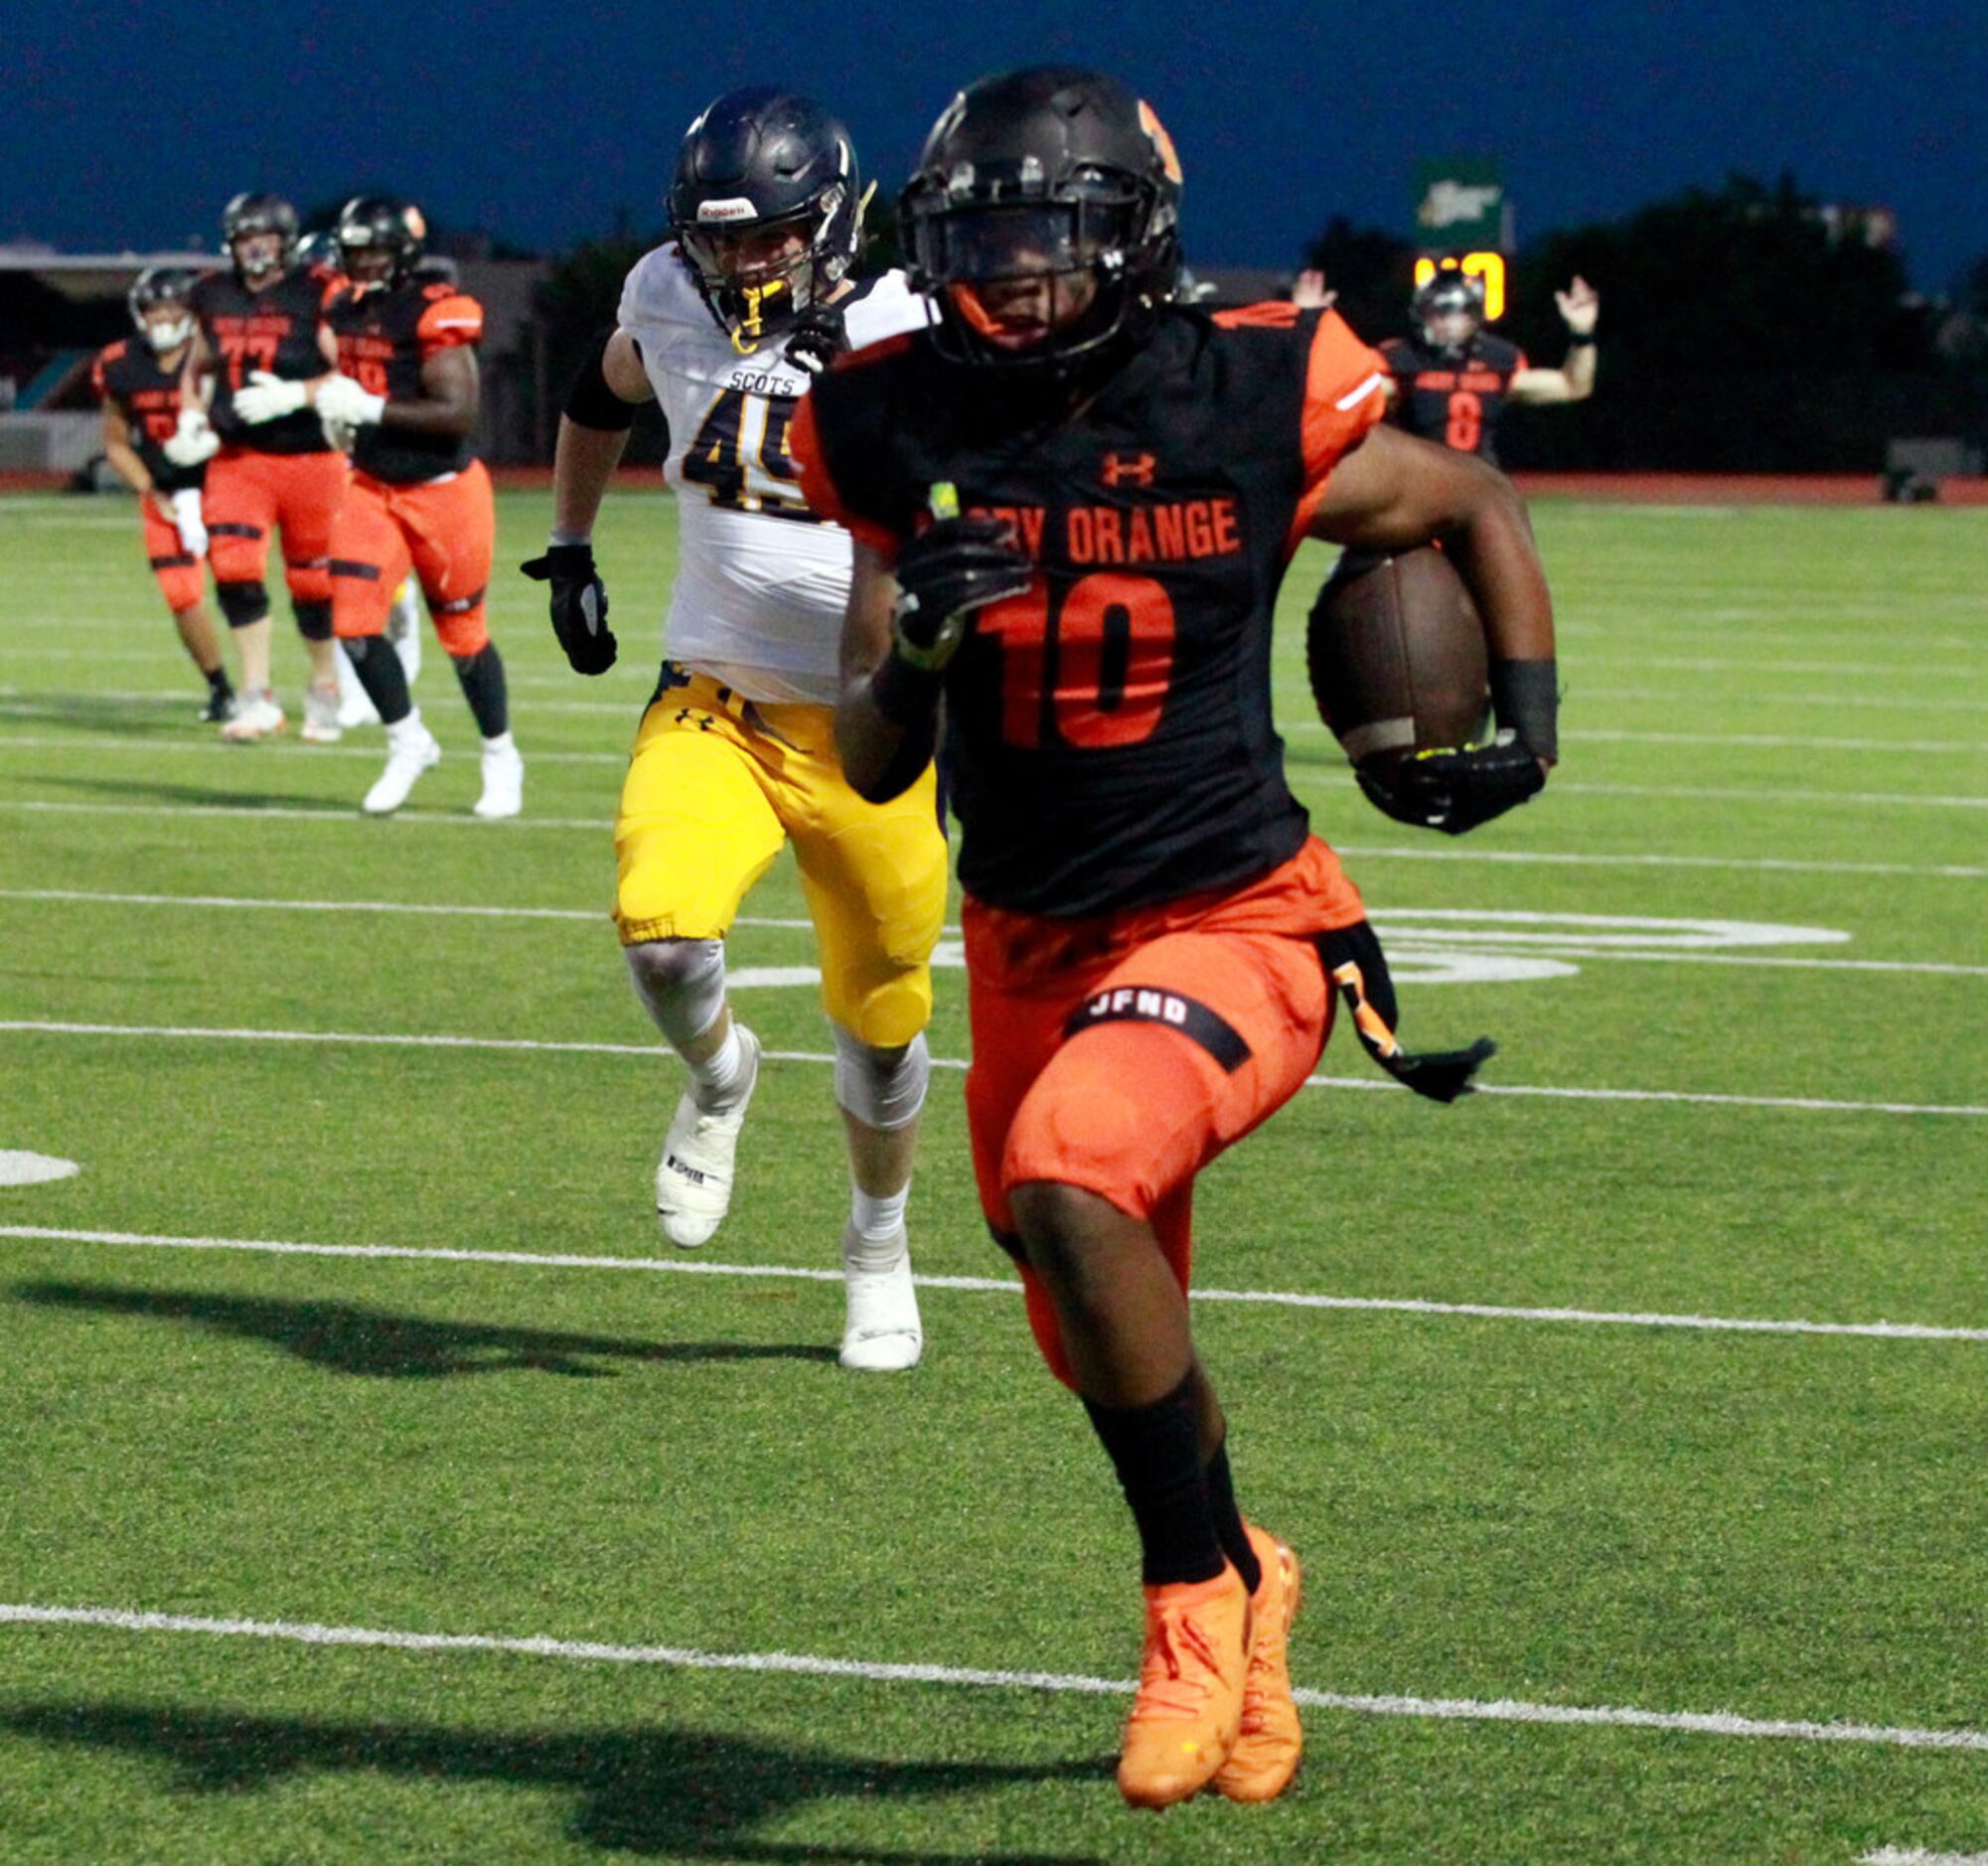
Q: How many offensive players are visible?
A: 5